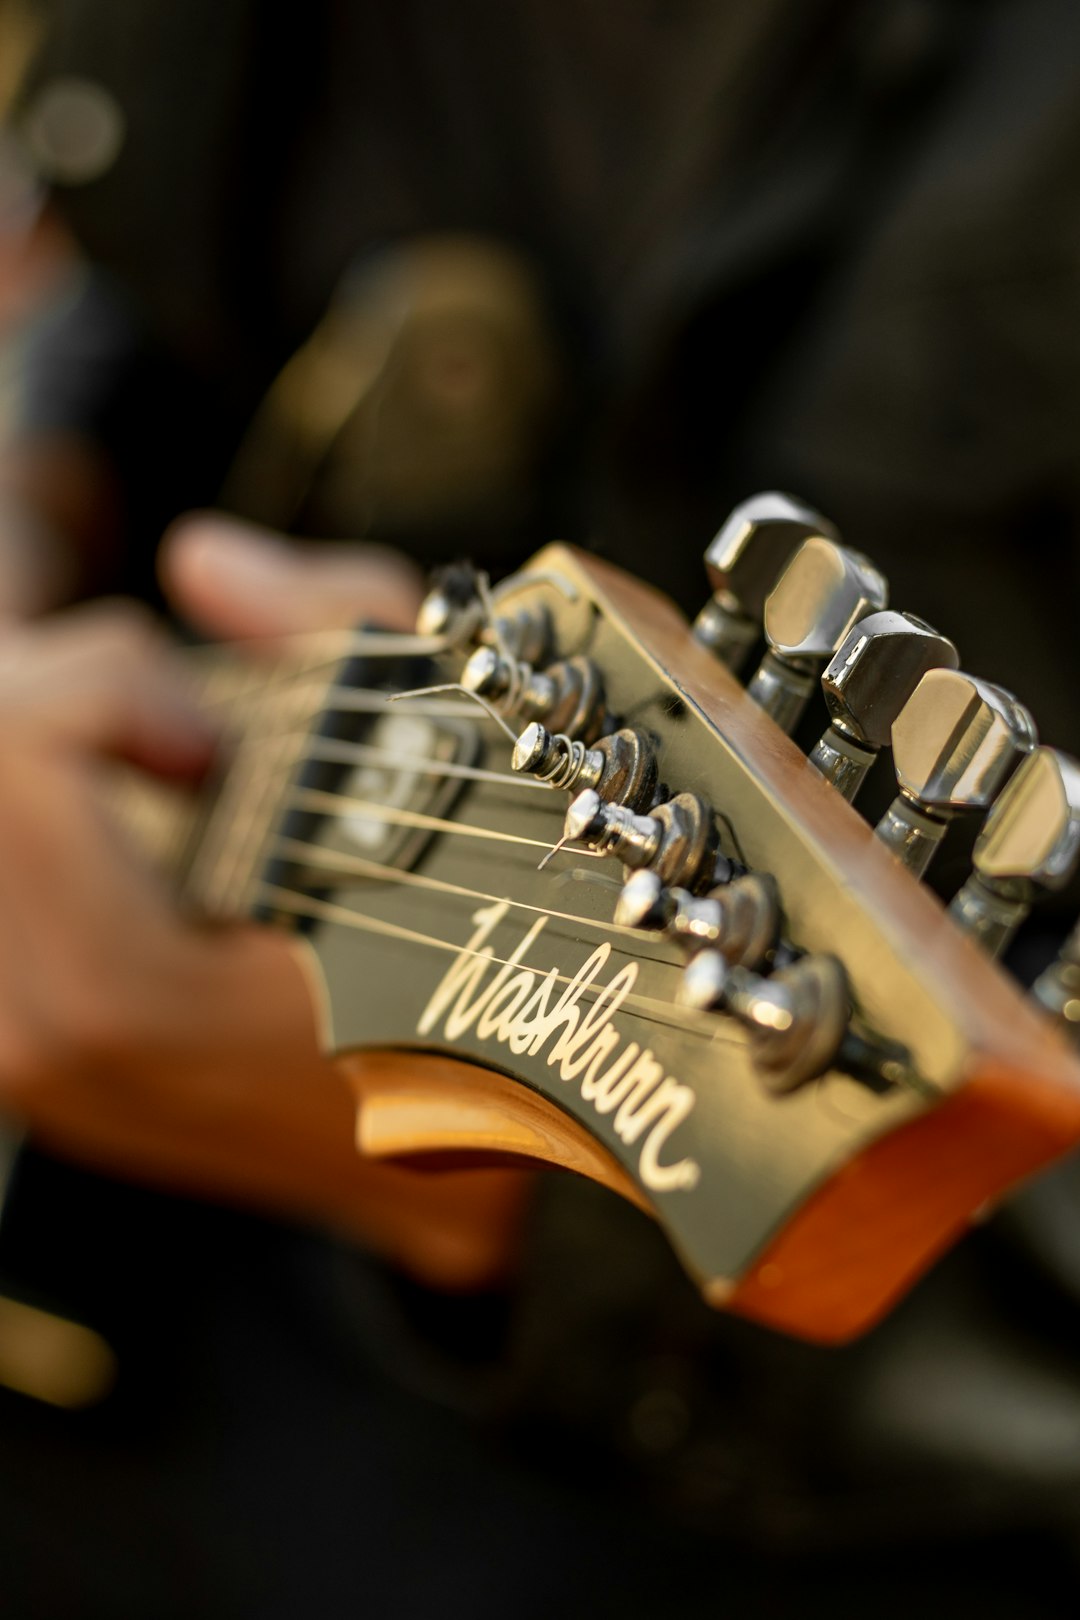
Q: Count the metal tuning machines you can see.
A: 6